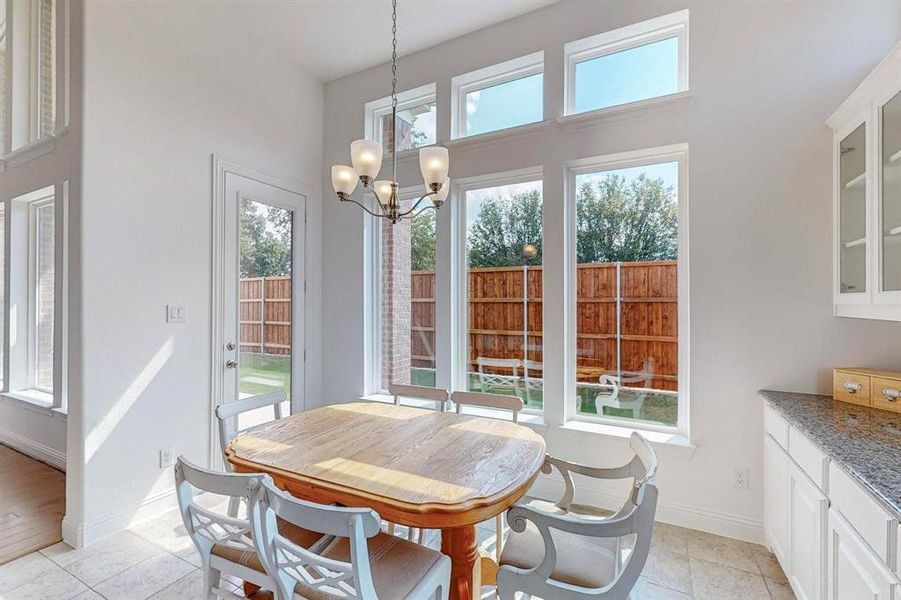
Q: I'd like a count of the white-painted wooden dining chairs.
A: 6